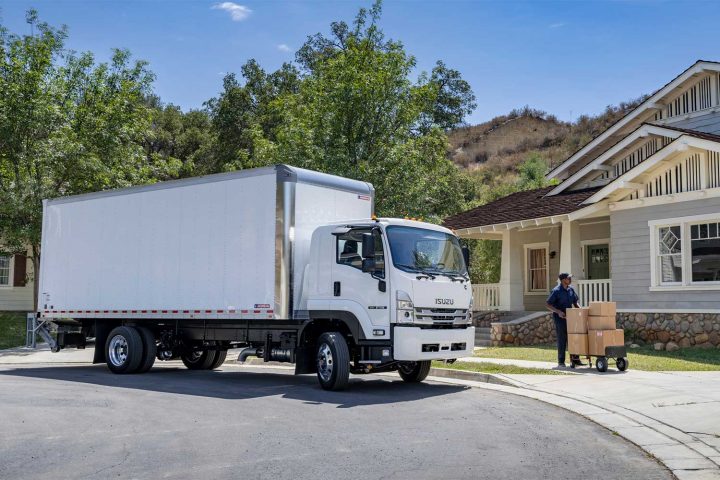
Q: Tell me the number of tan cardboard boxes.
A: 5